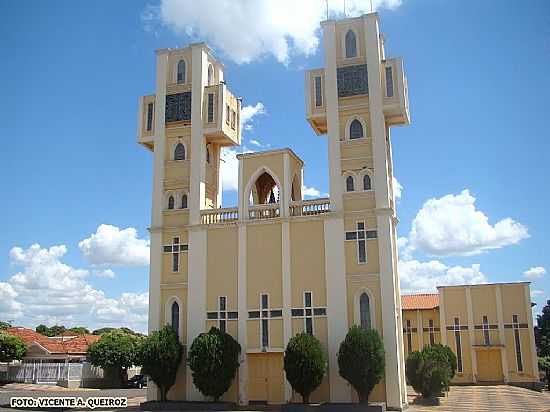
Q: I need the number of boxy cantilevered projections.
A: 4